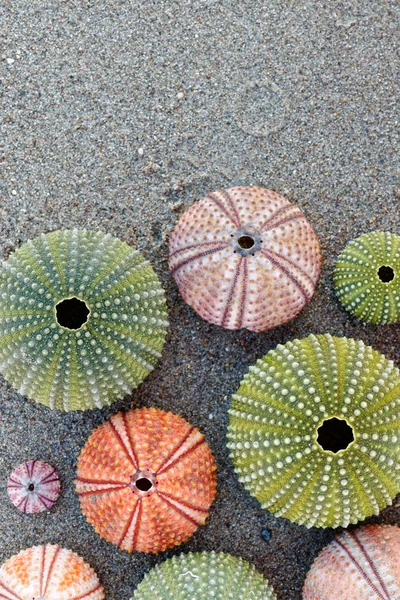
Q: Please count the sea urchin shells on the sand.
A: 9